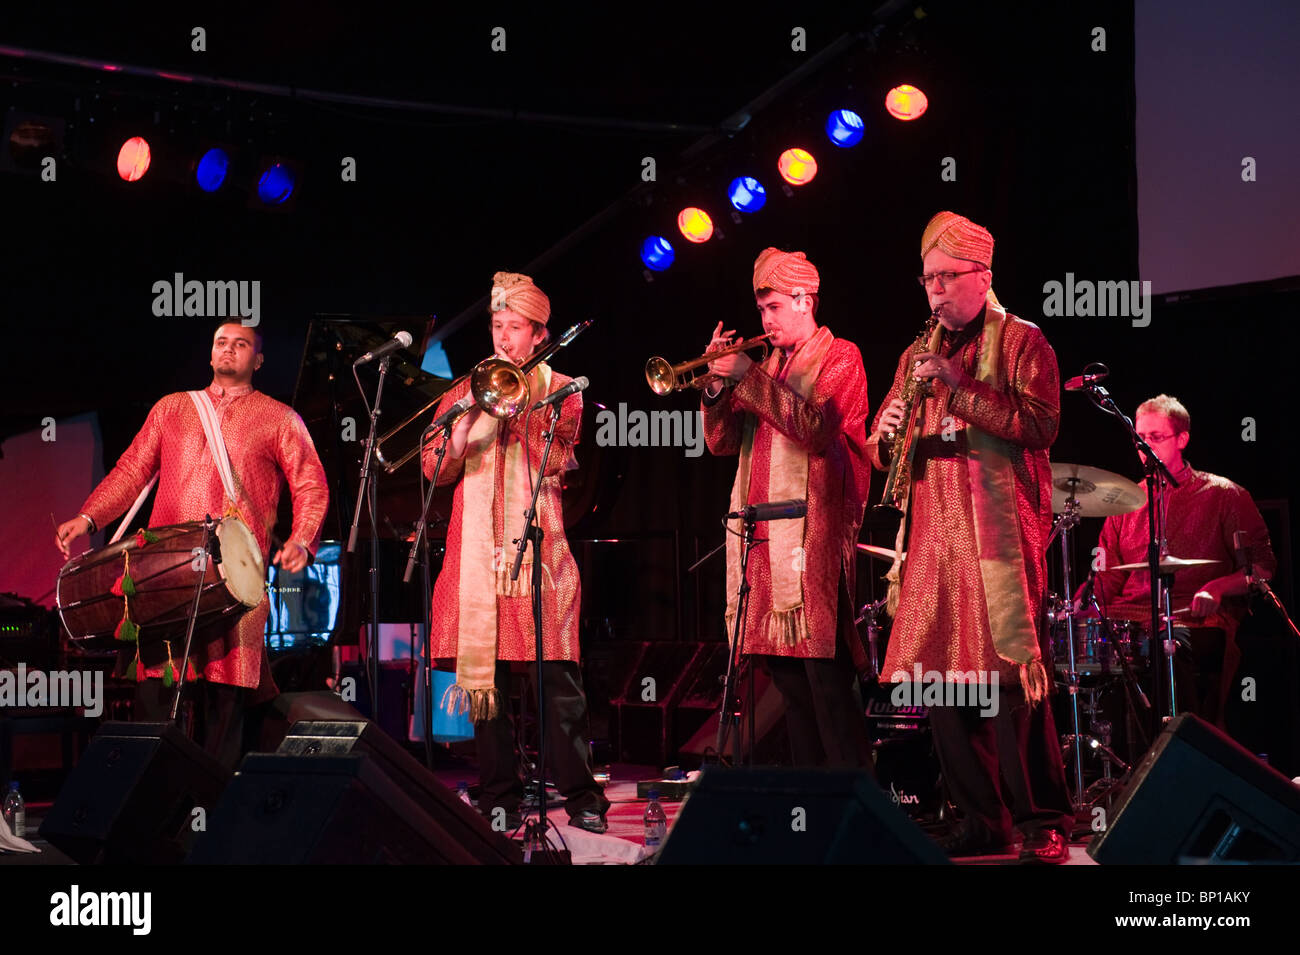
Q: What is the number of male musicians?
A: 5